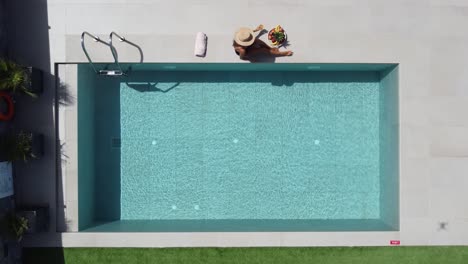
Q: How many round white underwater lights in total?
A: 5